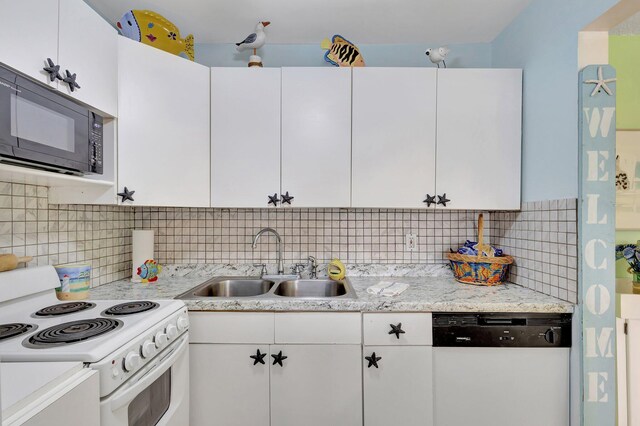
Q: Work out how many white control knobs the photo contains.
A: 5